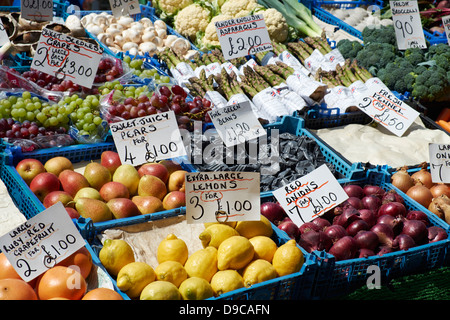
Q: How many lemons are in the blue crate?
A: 15